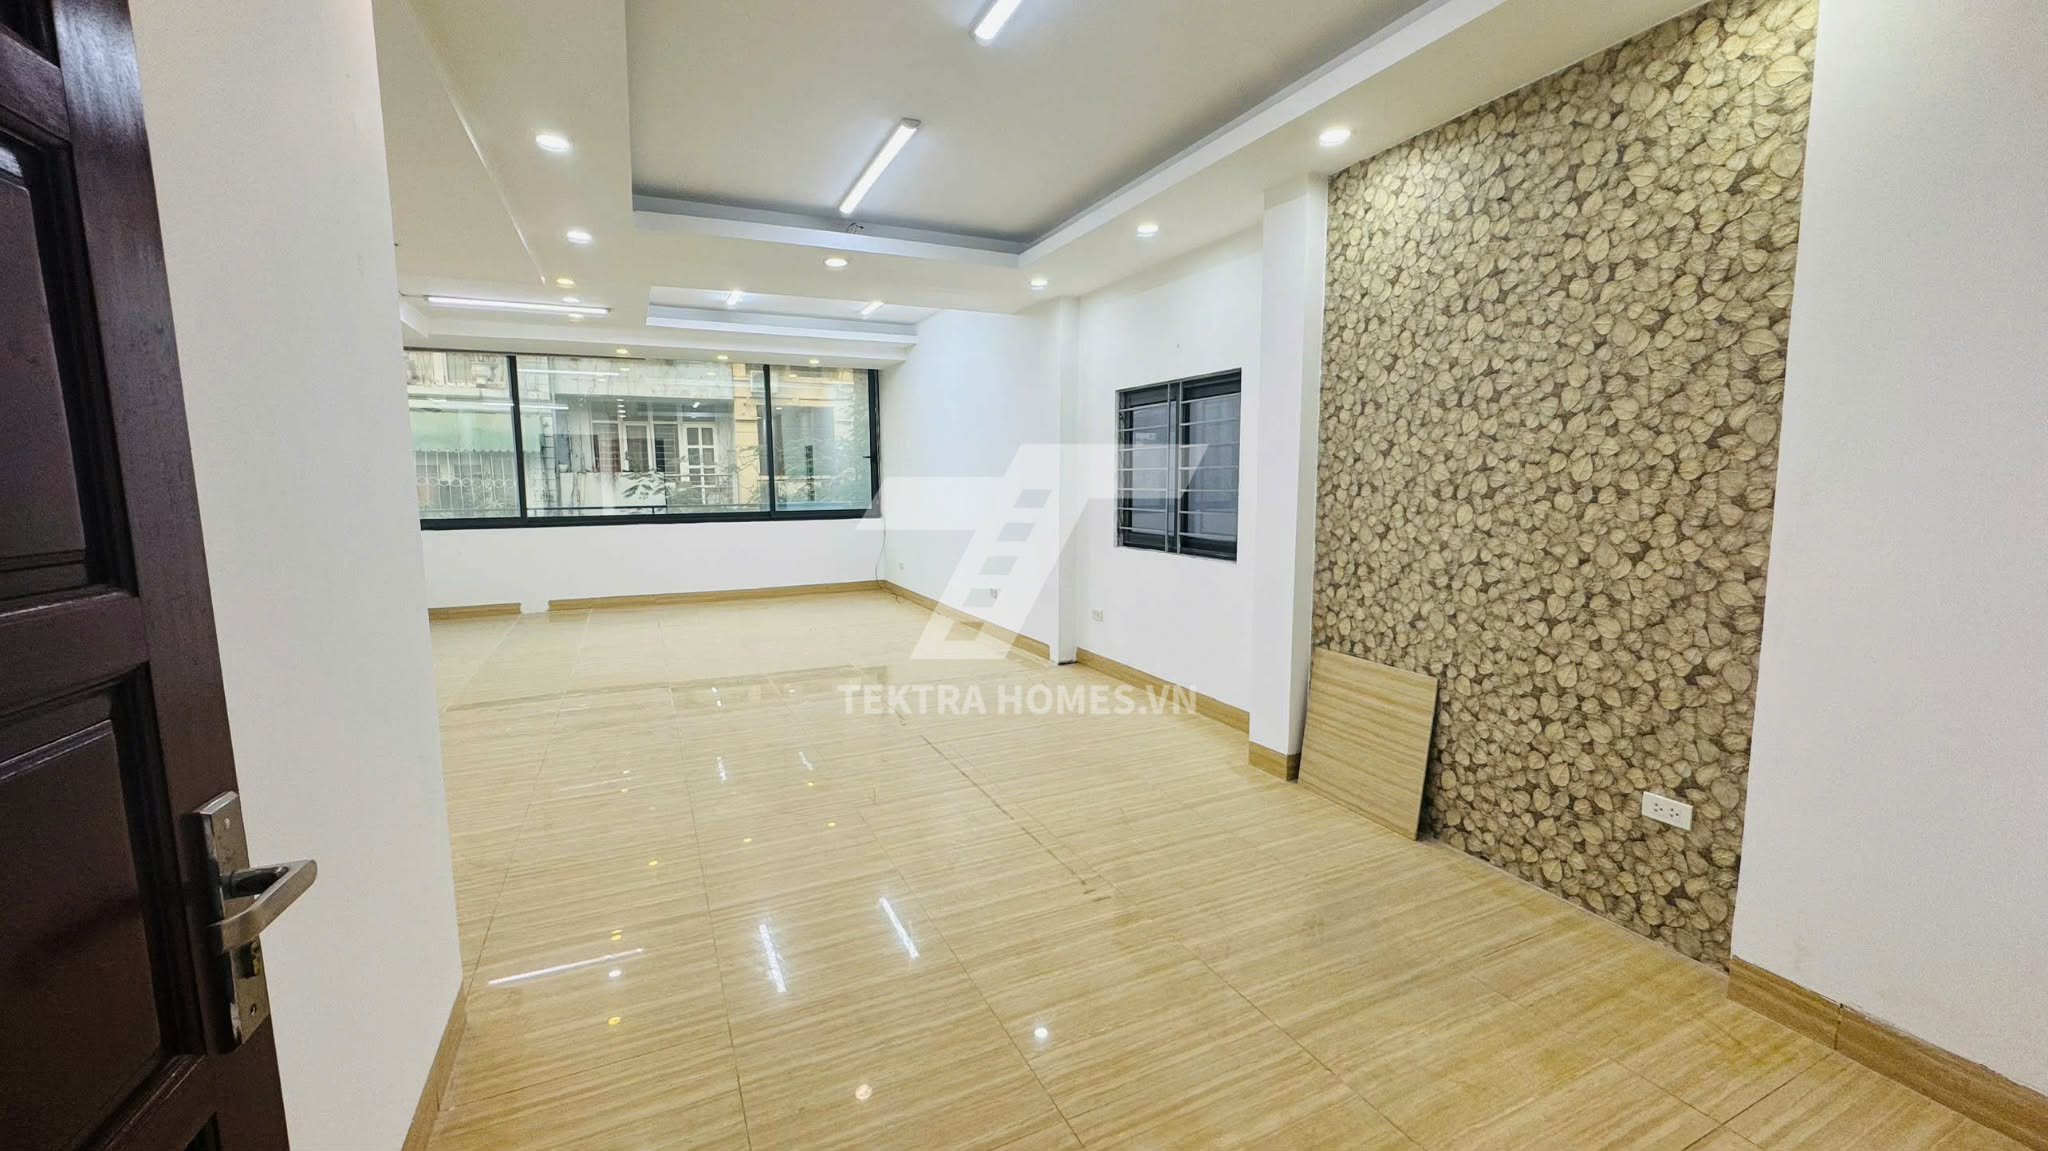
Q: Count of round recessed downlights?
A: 12